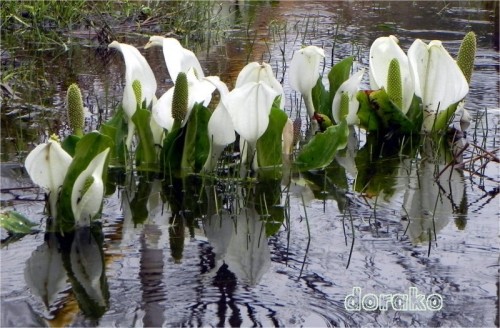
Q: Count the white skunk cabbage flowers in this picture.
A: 12